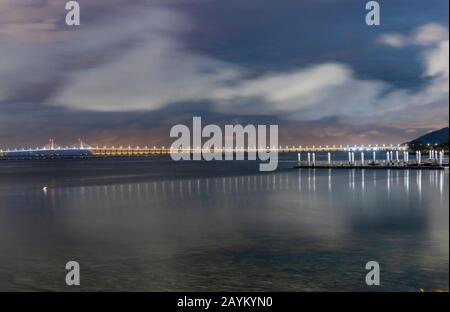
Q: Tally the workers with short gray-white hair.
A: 0